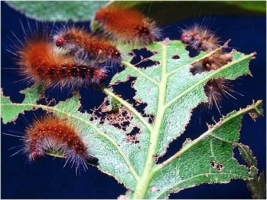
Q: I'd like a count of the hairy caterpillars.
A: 5